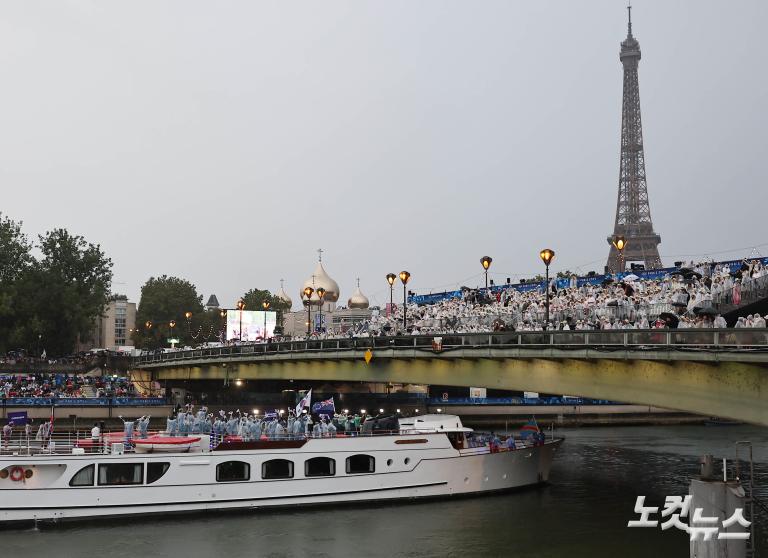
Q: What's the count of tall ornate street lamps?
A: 13